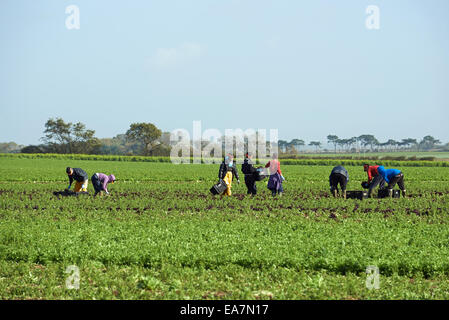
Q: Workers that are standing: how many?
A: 3